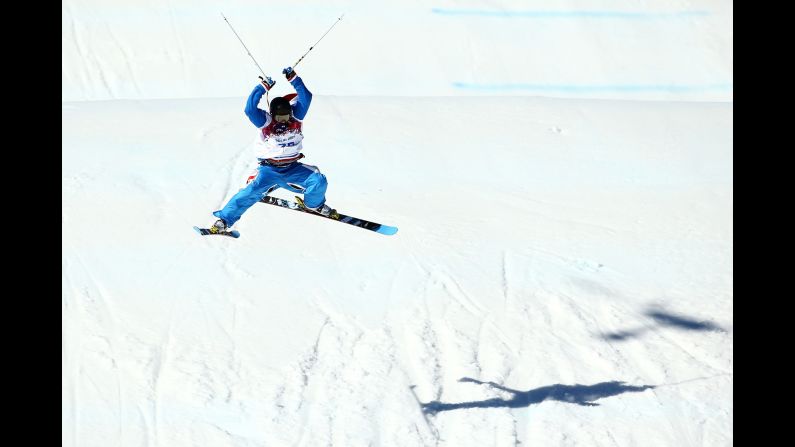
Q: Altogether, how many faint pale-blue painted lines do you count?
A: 2